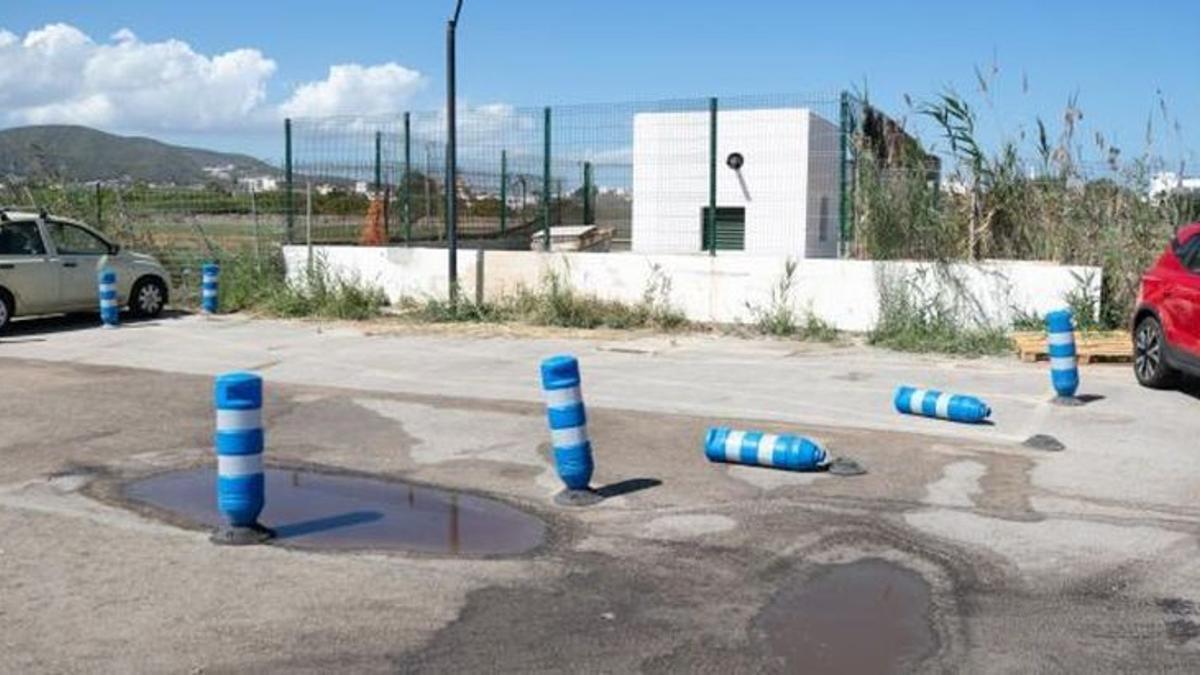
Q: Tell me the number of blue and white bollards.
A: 7